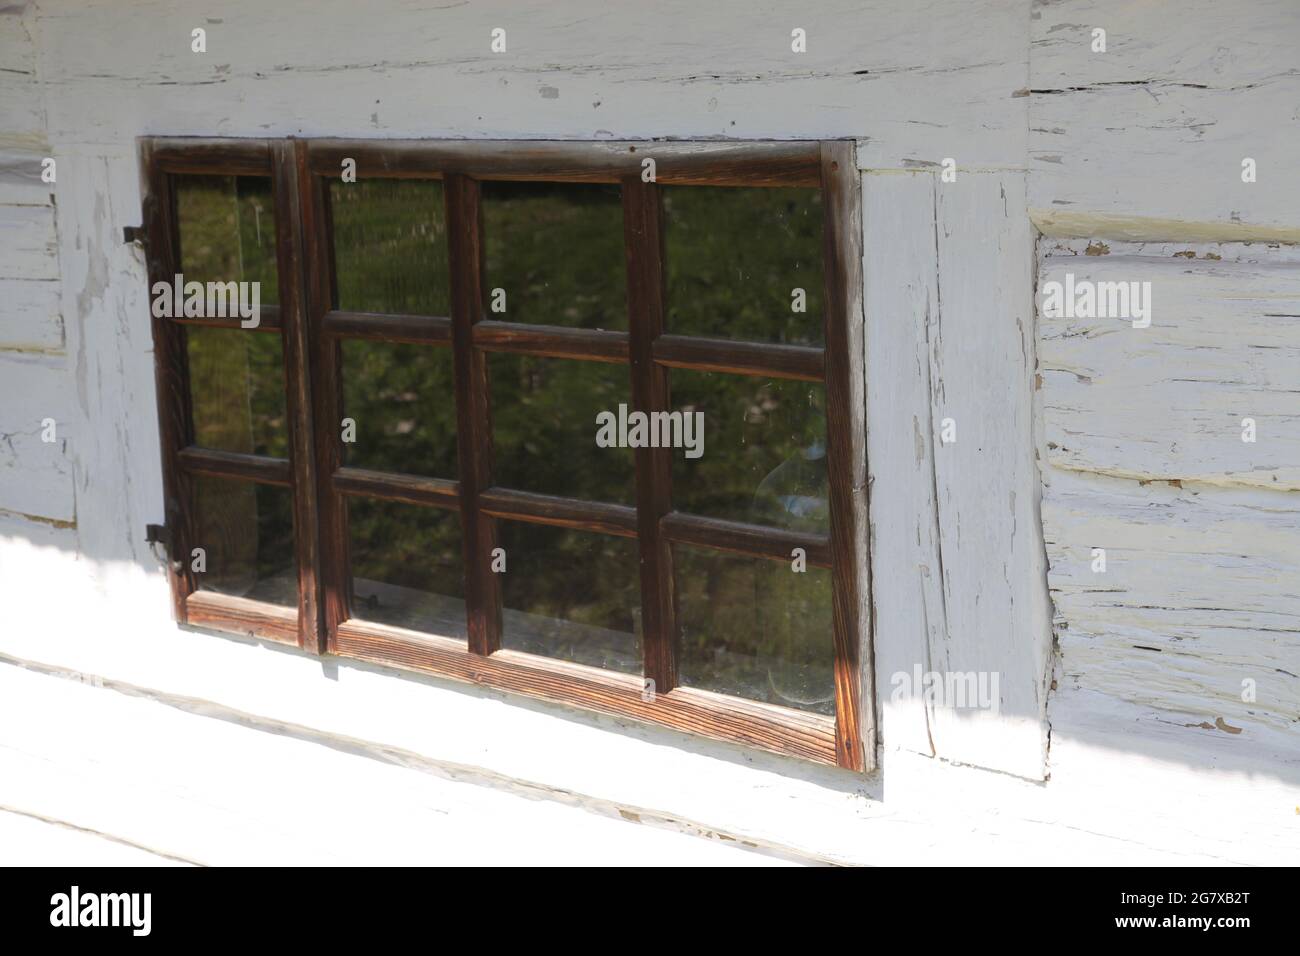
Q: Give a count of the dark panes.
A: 12